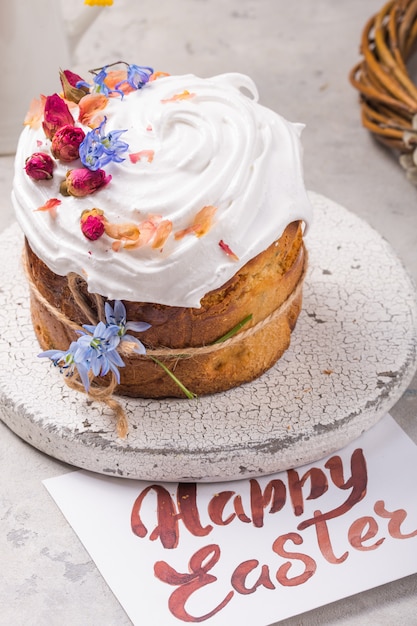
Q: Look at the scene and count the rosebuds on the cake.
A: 6